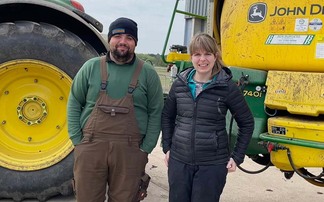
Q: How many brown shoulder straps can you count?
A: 2